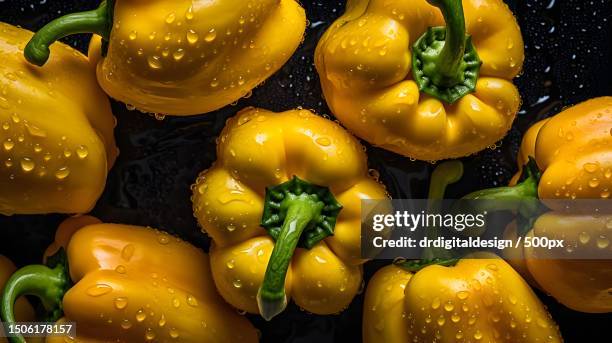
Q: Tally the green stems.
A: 6